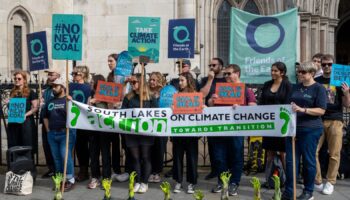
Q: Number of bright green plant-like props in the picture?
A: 8